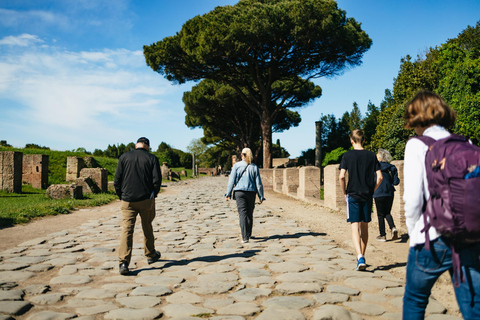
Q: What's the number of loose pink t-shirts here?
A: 0